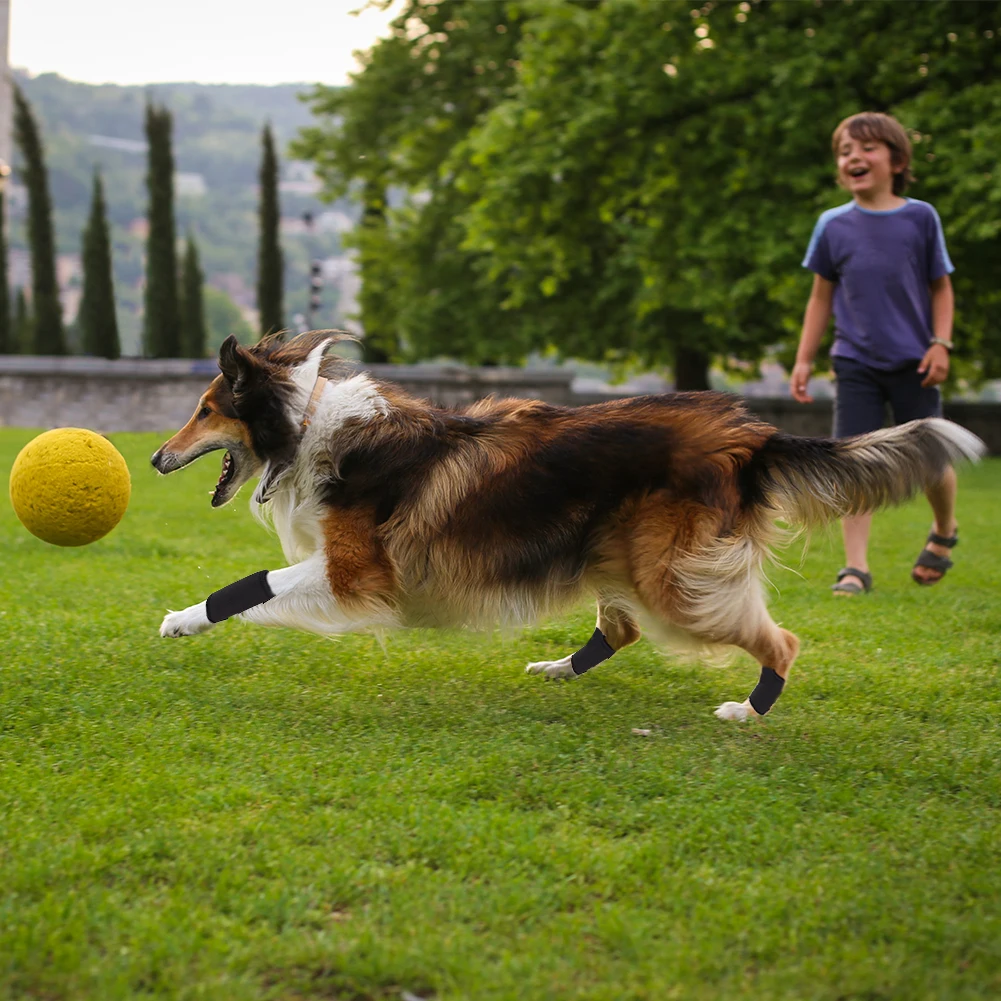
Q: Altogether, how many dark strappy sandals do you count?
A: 2